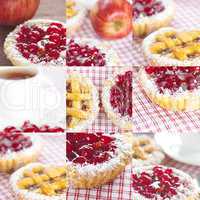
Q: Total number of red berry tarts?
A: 9